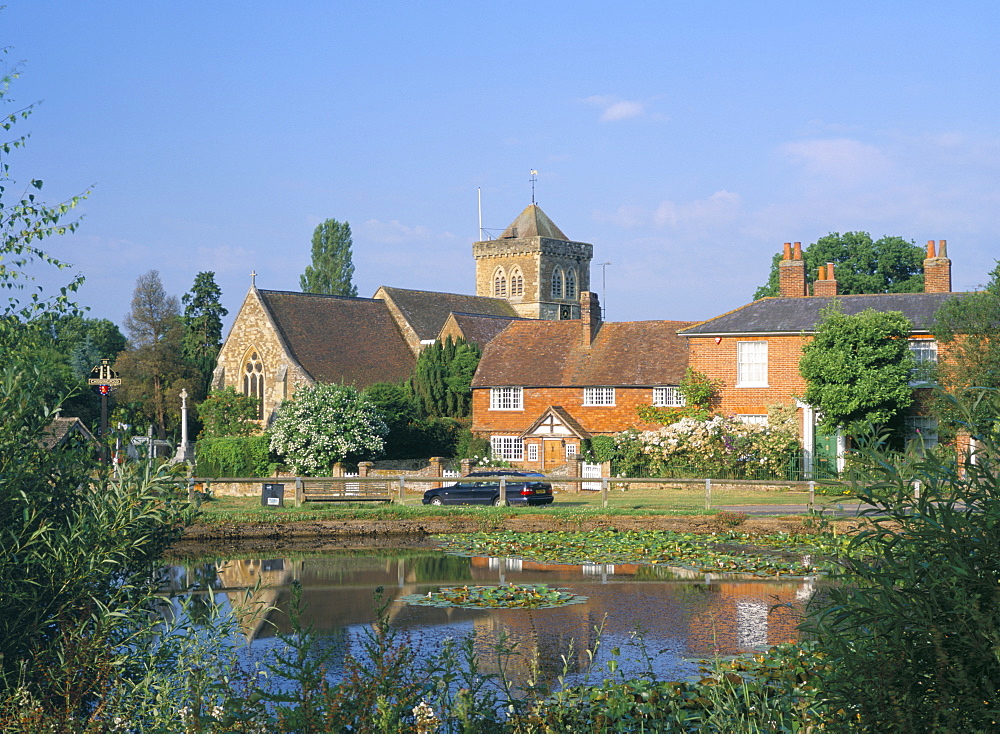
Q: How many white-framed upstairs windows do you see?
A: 5